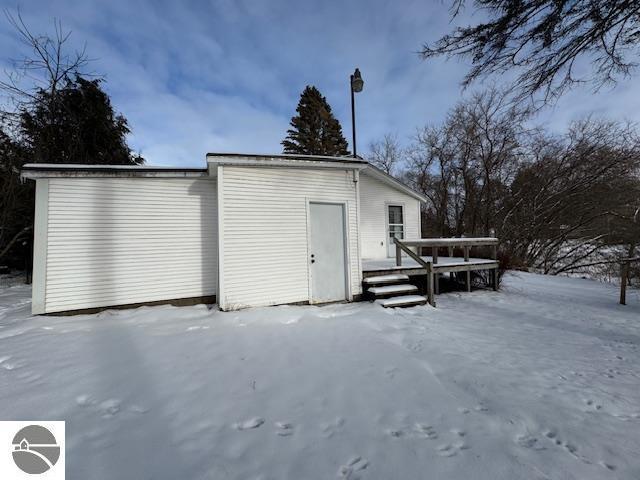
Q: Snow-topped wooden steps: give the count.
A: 3